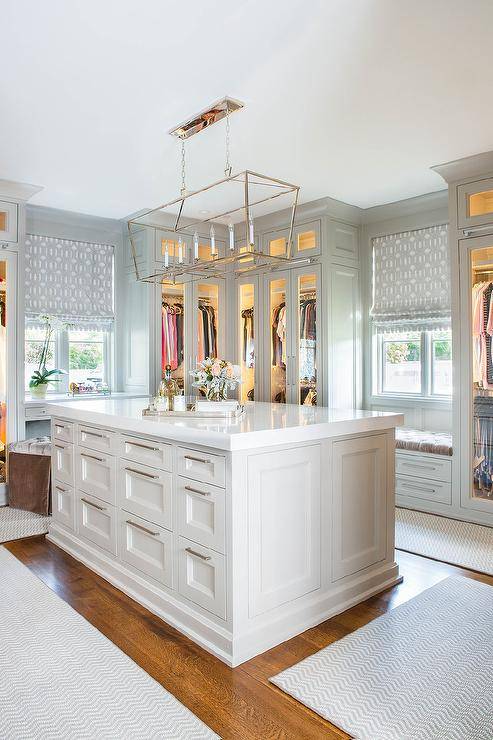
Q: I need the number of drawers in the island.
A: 12